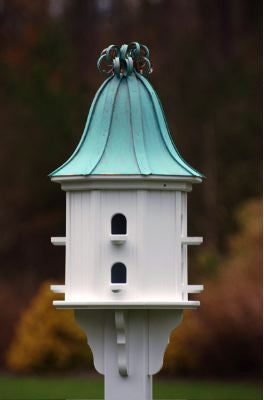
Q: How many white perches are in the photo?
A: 6